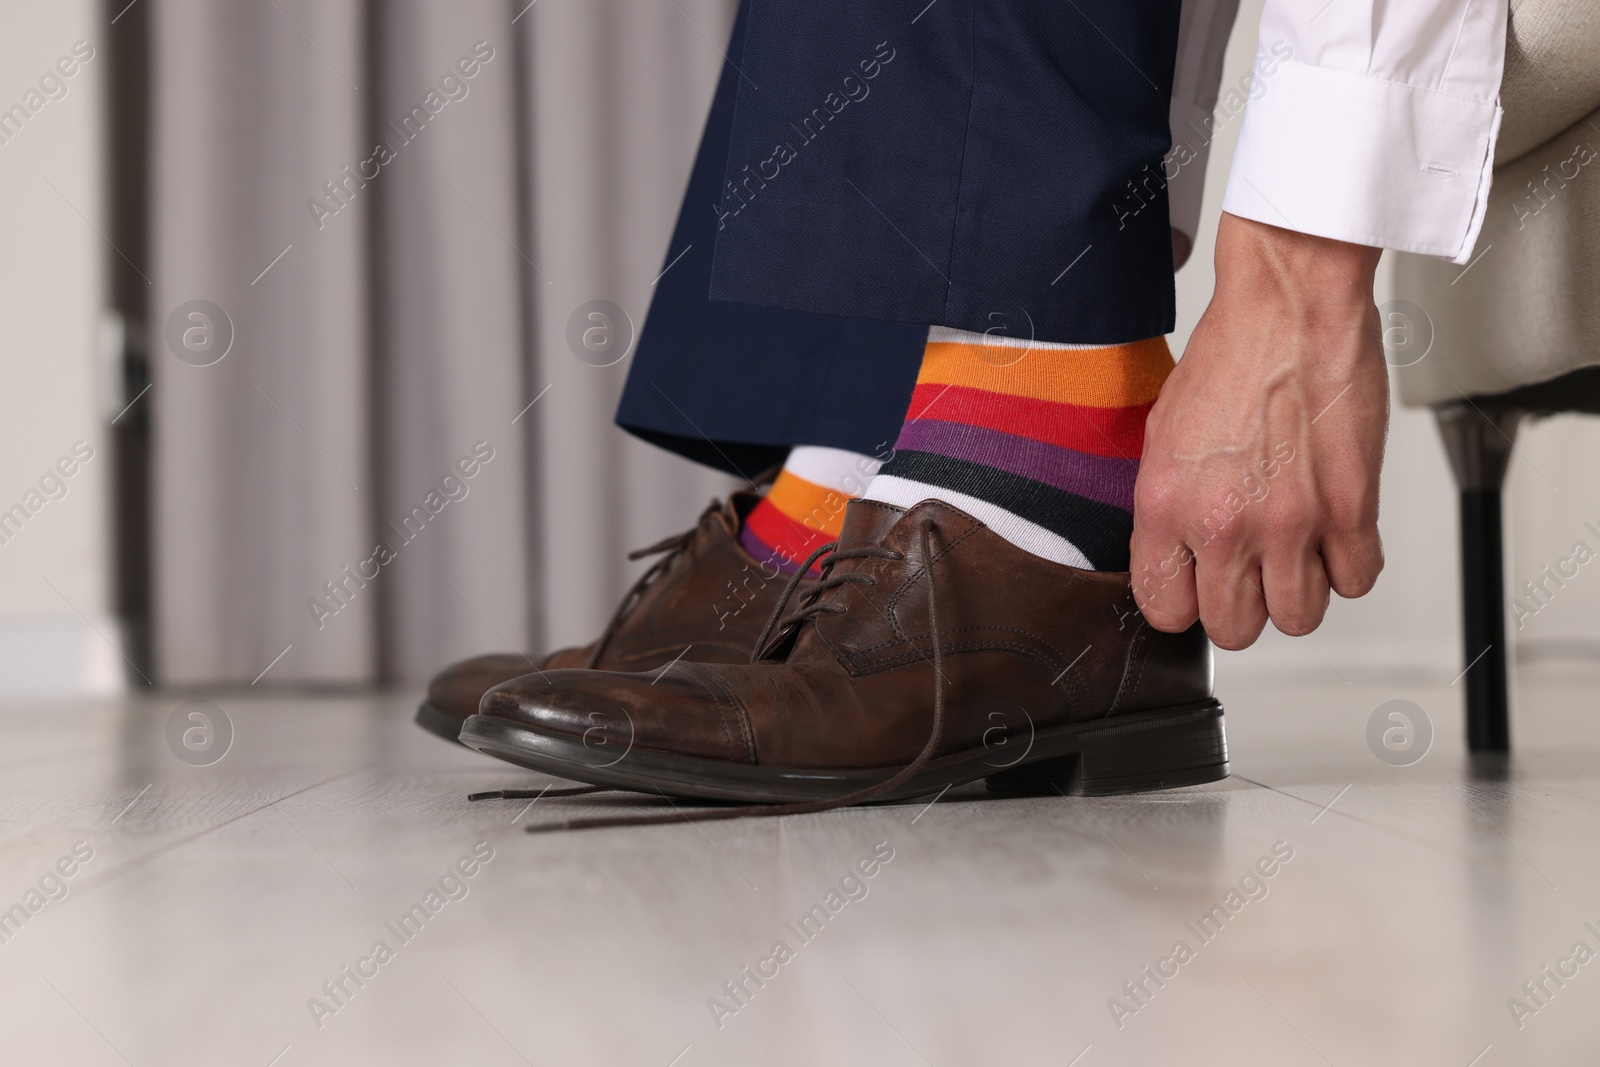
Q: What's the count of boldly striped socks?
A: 2